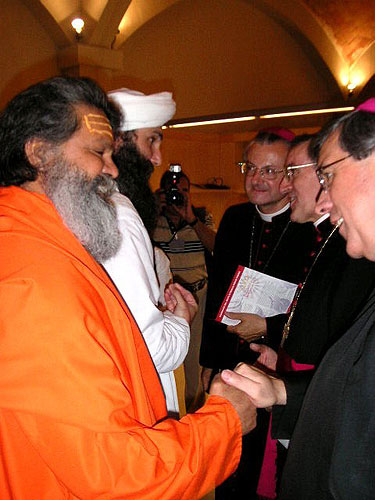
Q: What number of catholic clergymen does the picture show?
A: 3